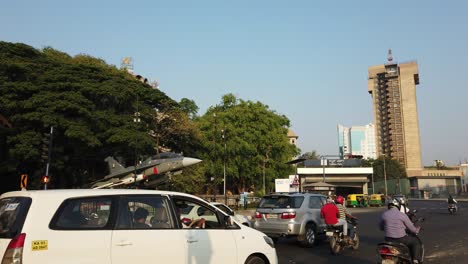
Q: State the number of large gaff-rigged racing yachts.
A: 0